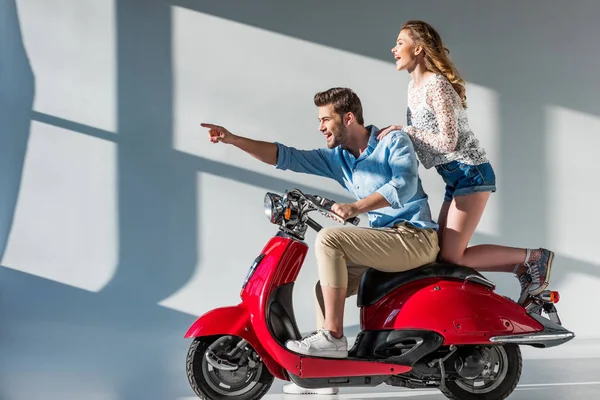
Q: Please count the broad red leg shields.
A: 1